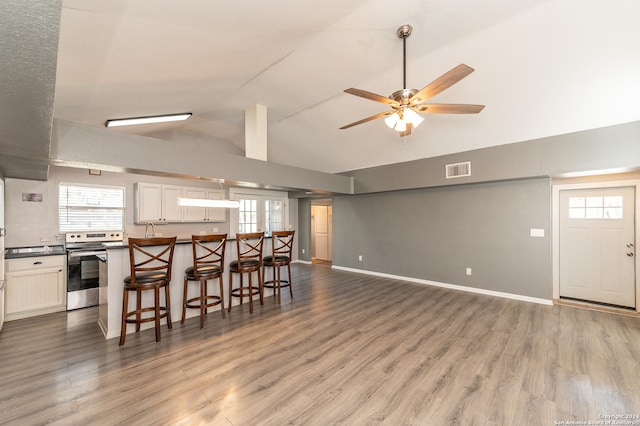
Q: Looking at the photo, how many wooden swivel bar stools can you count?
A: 4